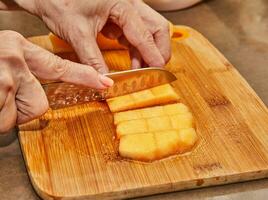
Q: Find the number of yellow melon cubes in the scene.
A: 12